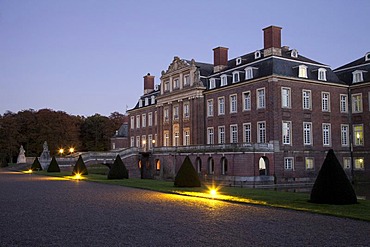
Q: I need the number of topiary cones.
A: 6